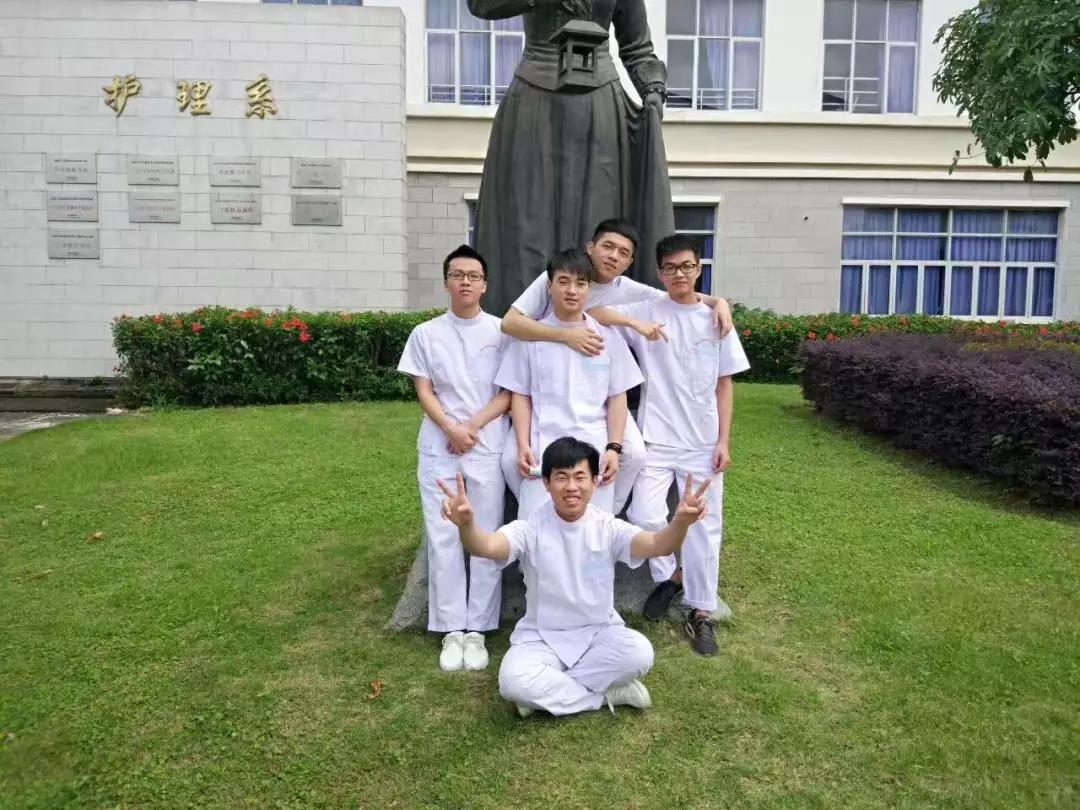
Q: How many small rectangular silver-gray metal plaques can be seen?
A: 9